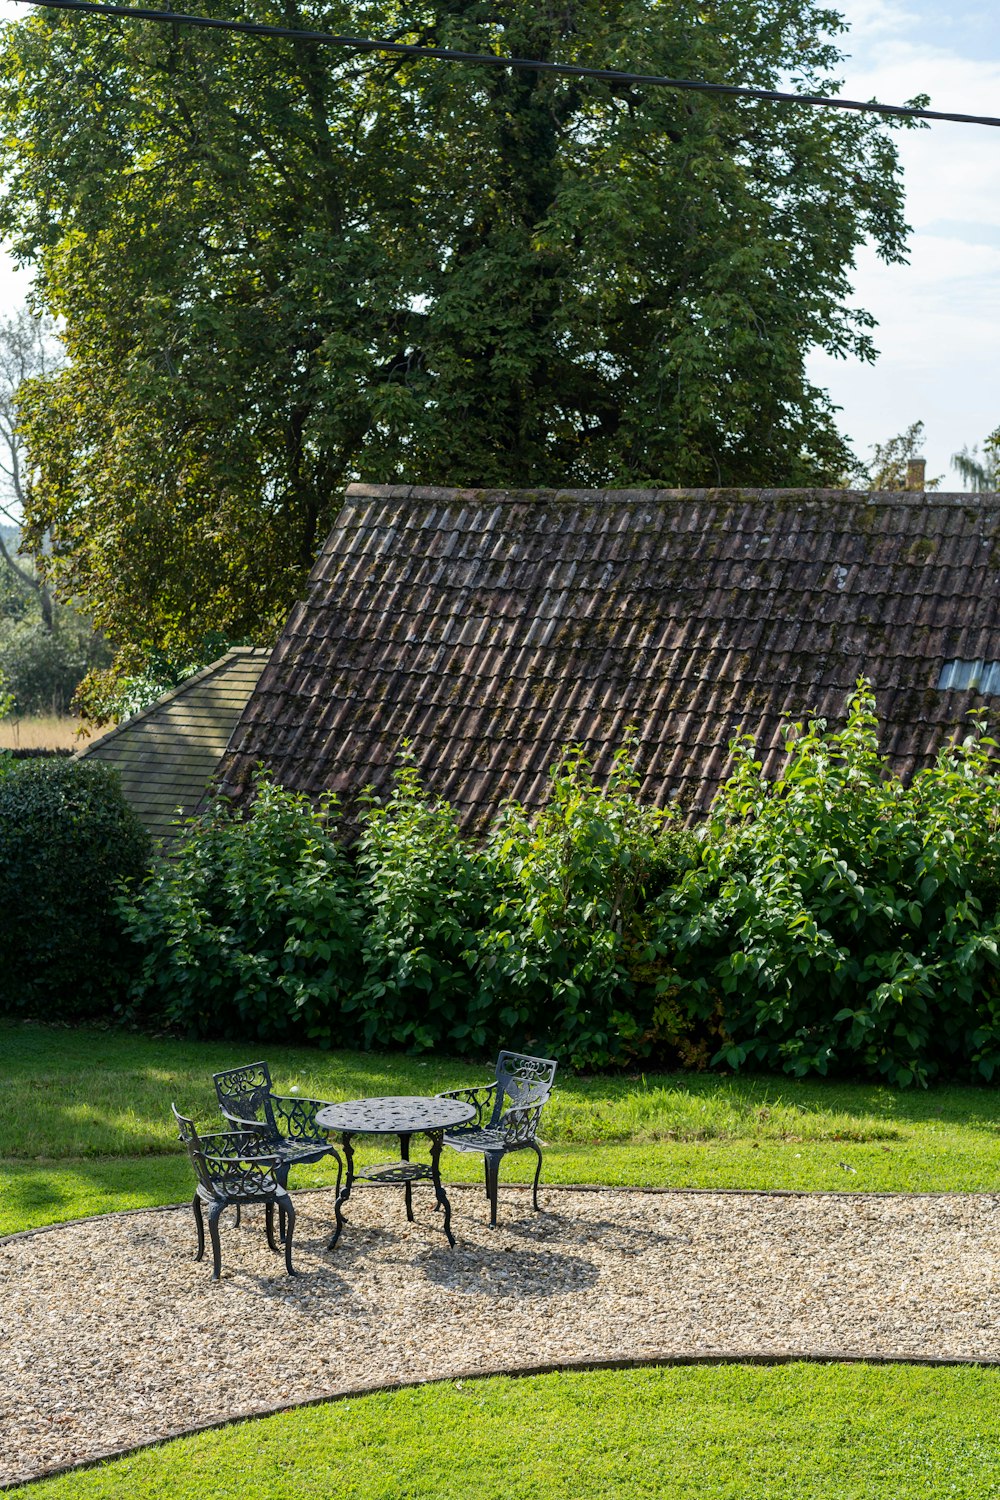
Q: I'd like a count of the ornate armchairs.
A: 3